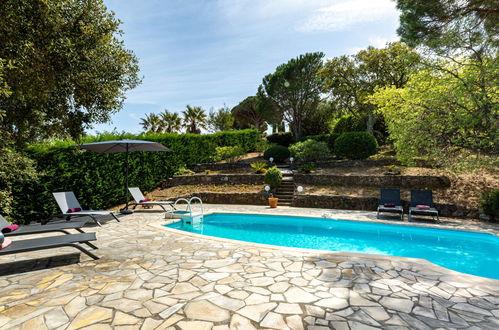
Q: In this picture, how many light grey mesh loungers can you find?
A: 2